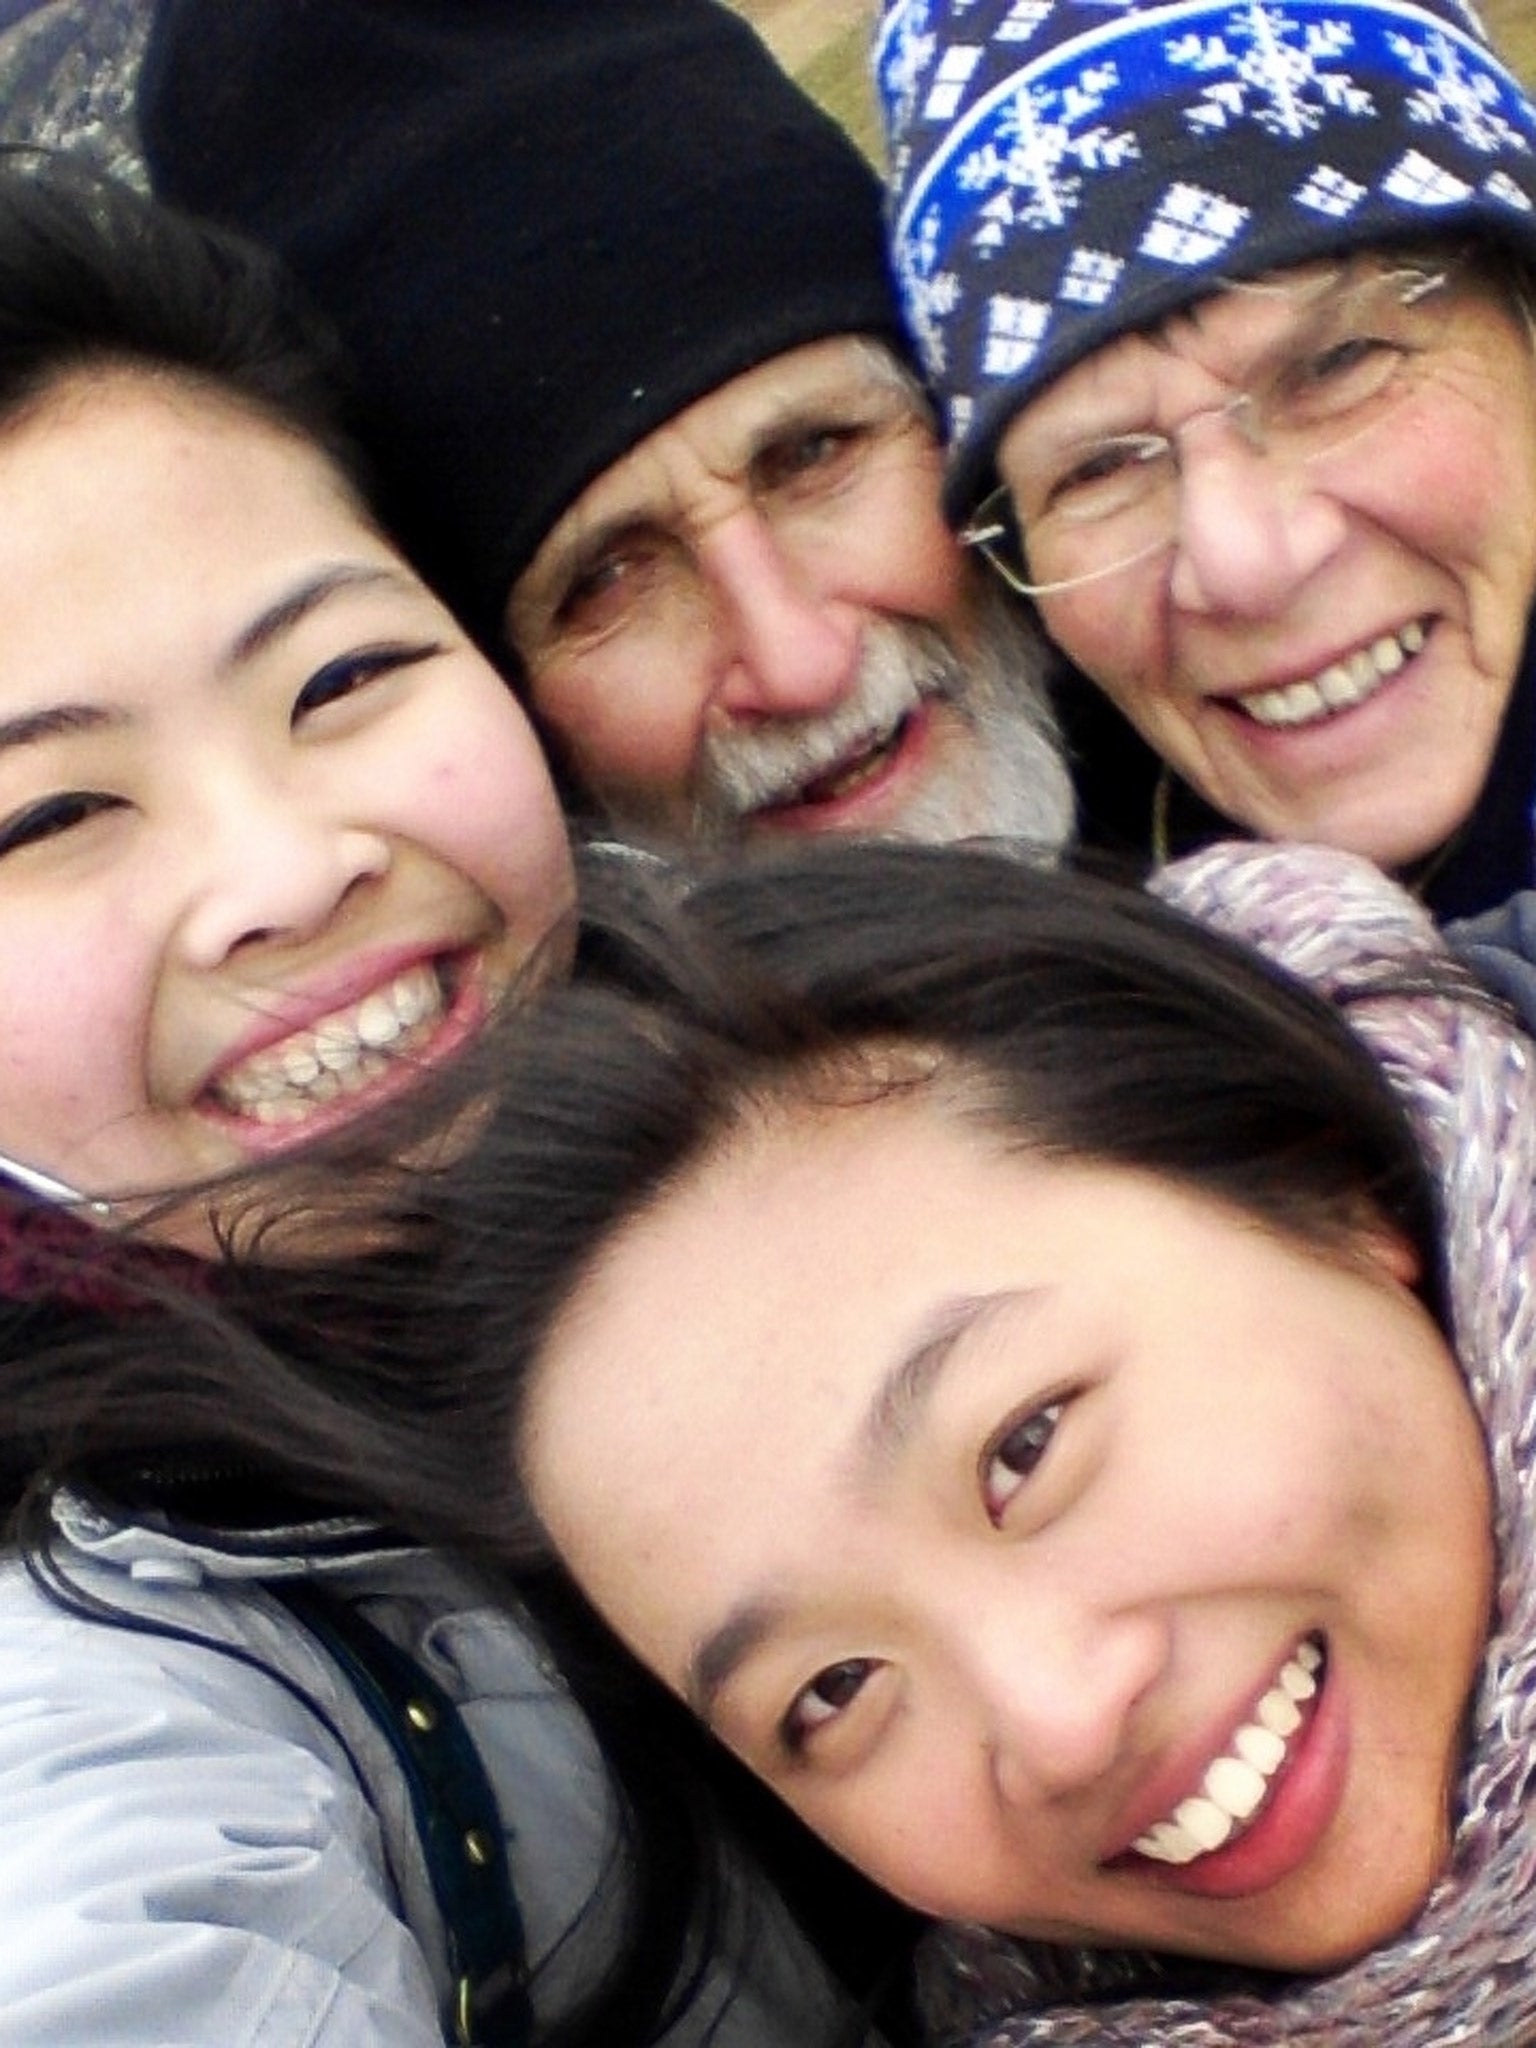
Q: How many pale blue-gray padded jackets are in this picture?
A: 1